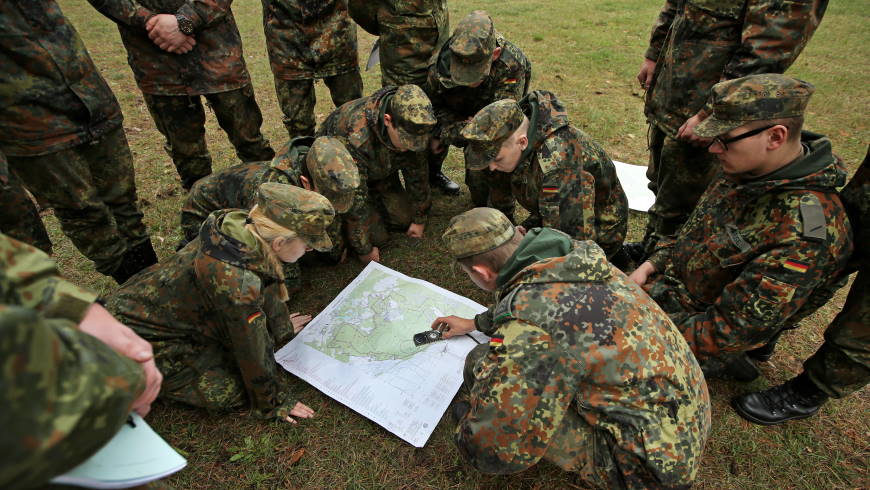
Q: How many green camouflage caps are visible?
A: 7